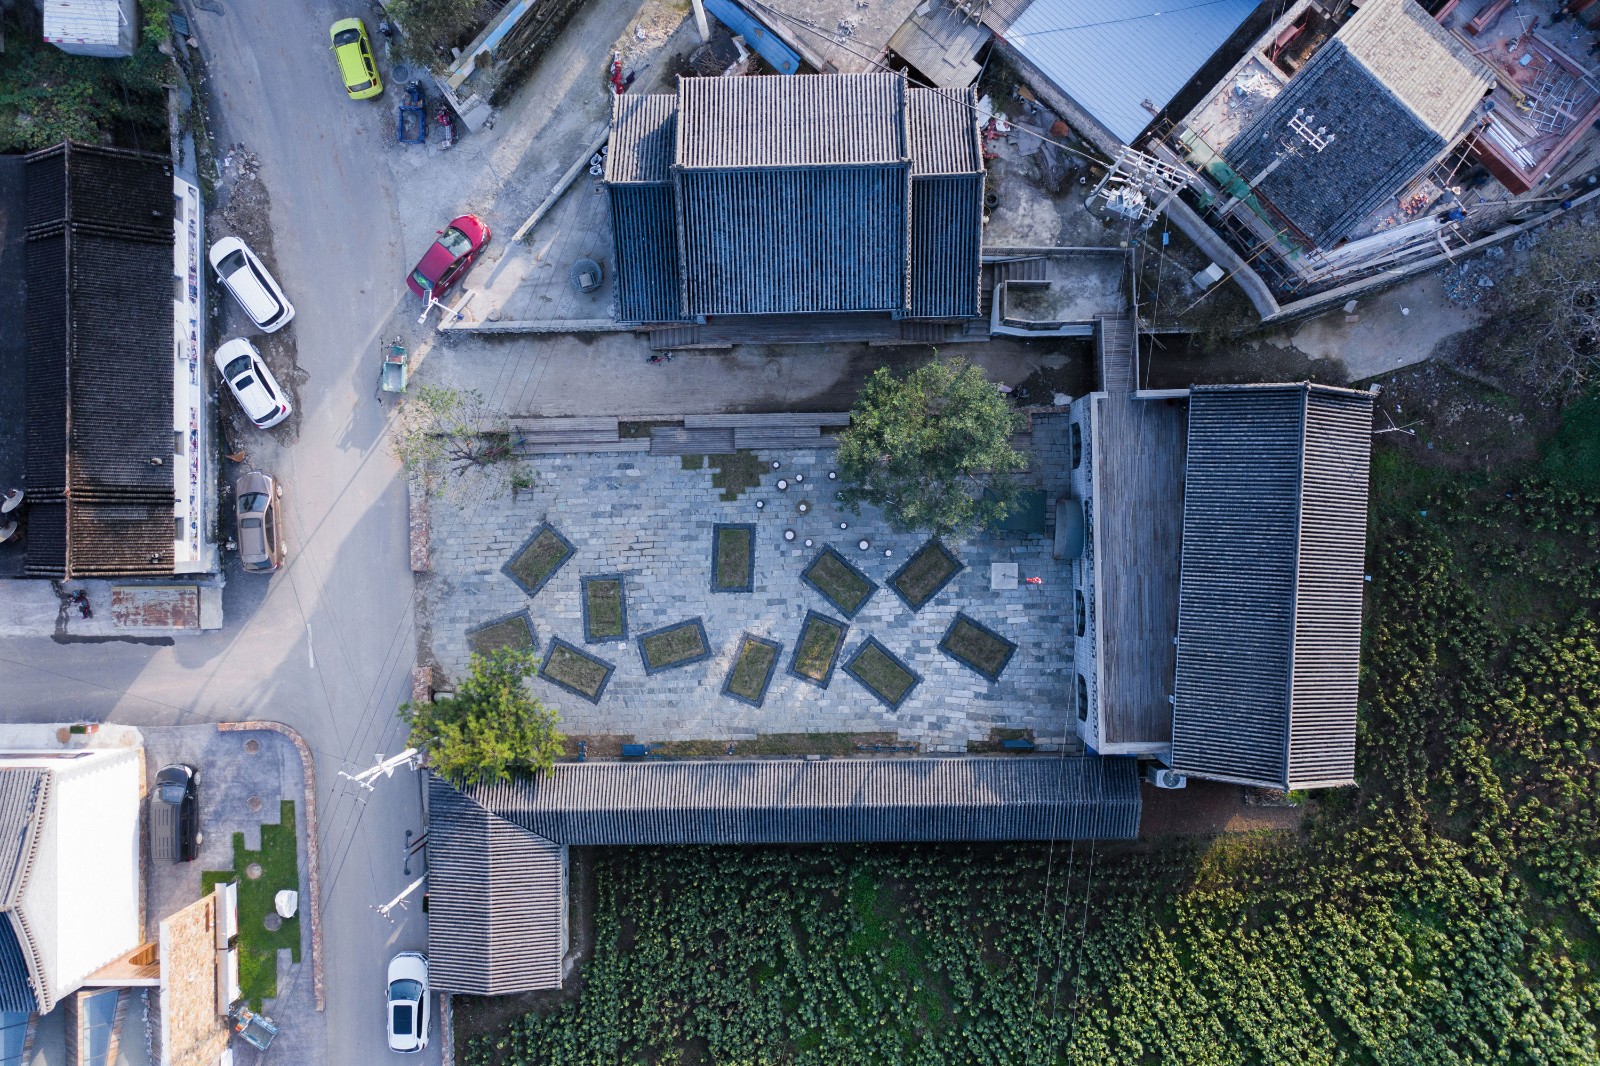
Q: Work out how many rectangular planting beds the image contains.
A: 12